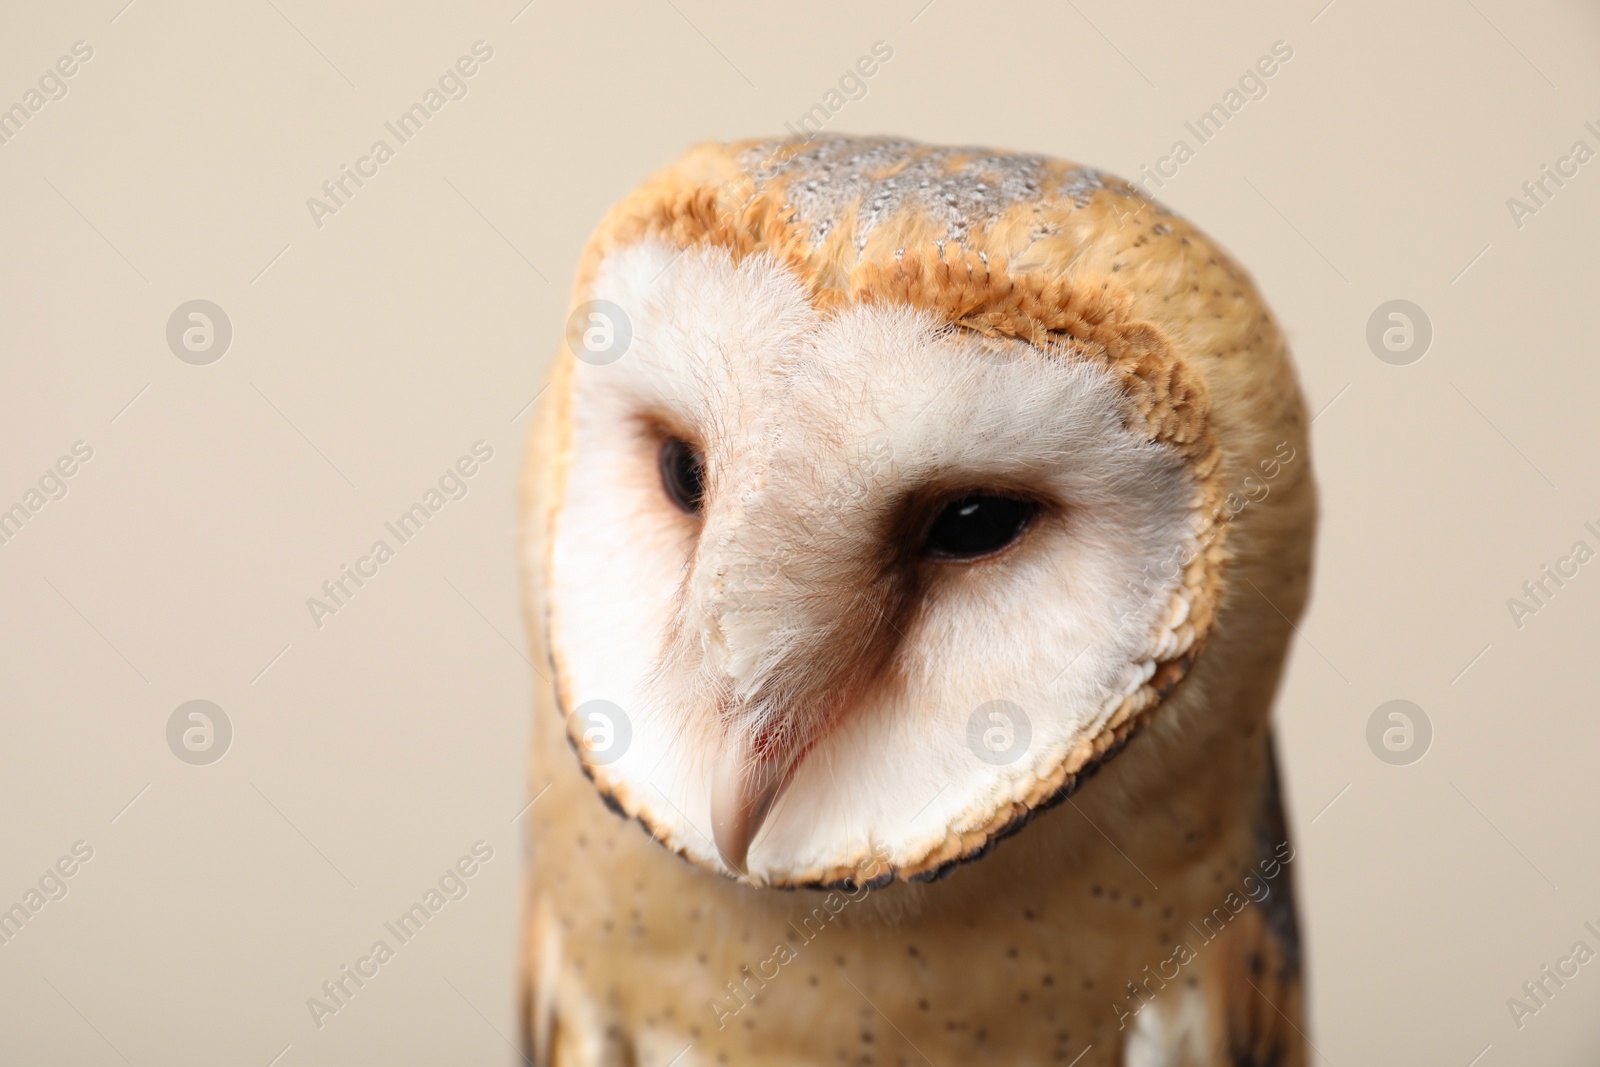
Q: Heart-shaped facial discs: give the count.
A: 1